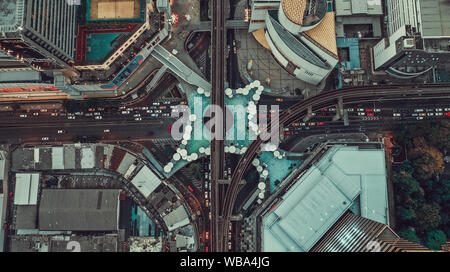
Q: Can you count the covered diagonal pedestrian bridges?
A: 1